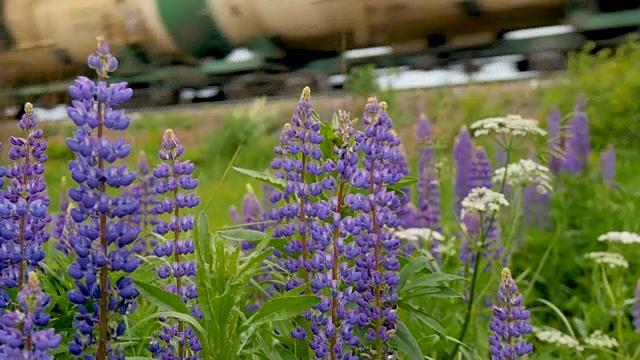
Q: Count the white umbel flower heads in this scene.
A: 8